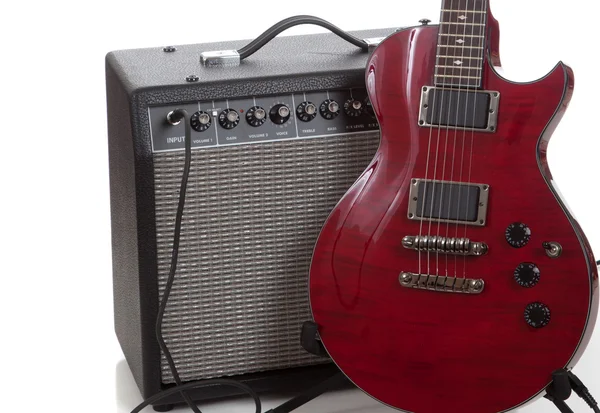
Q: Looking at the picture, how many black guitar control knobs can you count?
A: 3